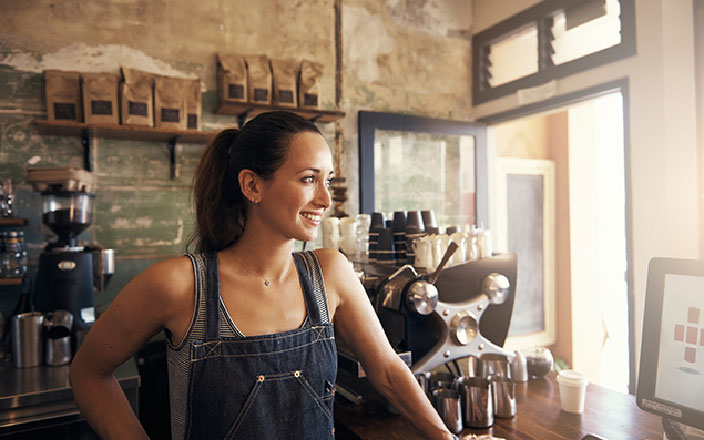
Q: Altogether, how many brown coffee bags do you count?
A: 9